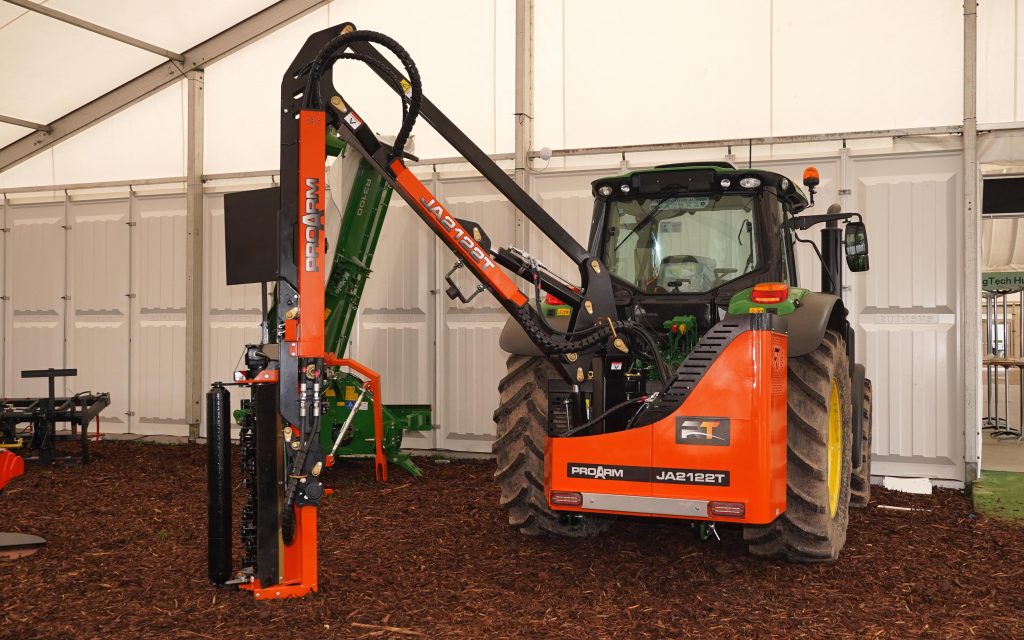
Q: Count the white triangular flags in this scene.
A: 0